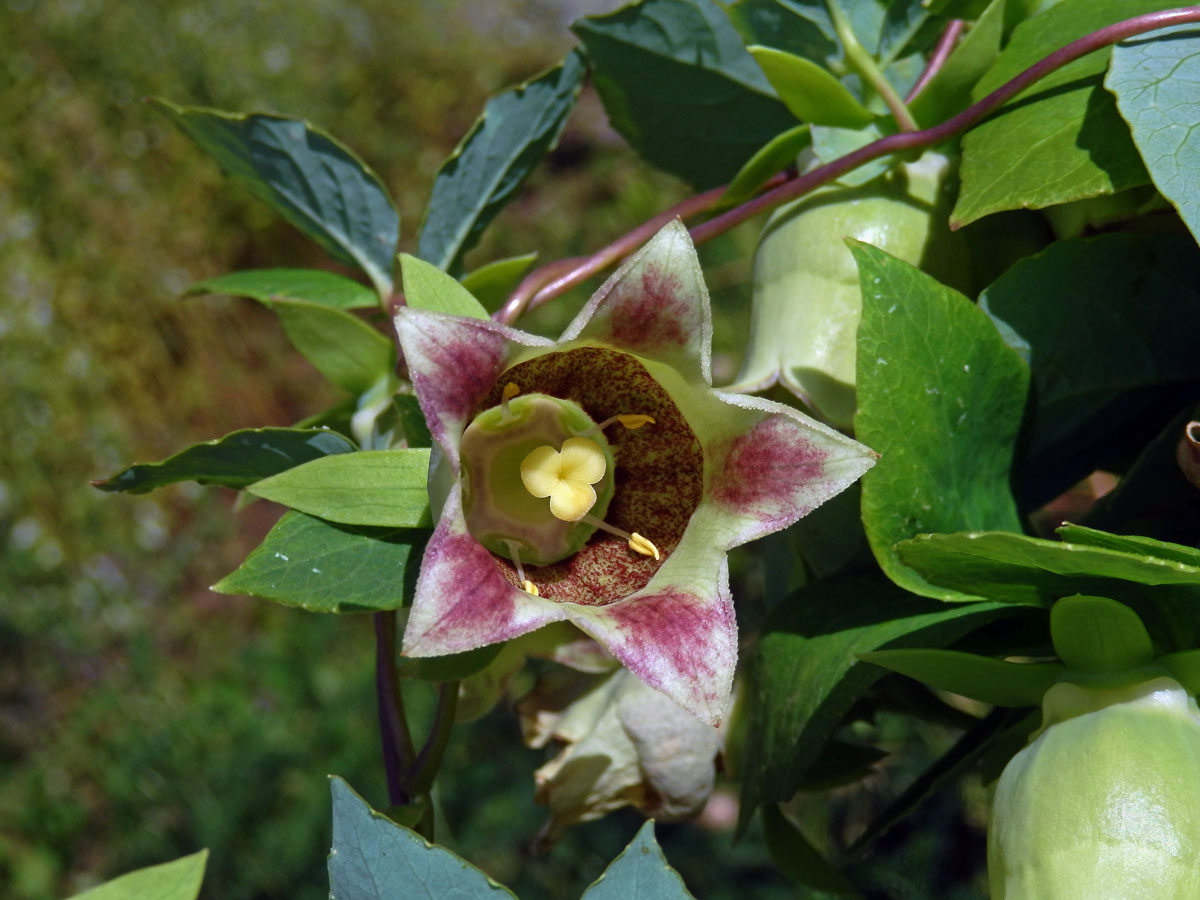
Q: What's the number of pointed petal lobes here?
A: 5